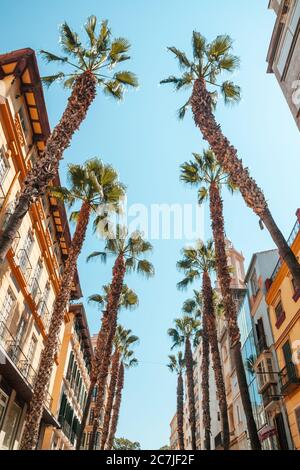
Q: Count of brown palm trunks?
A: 12